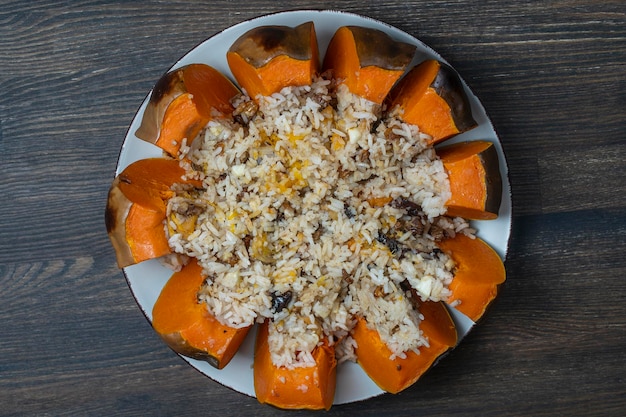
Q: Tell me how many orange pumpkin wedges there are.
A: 10